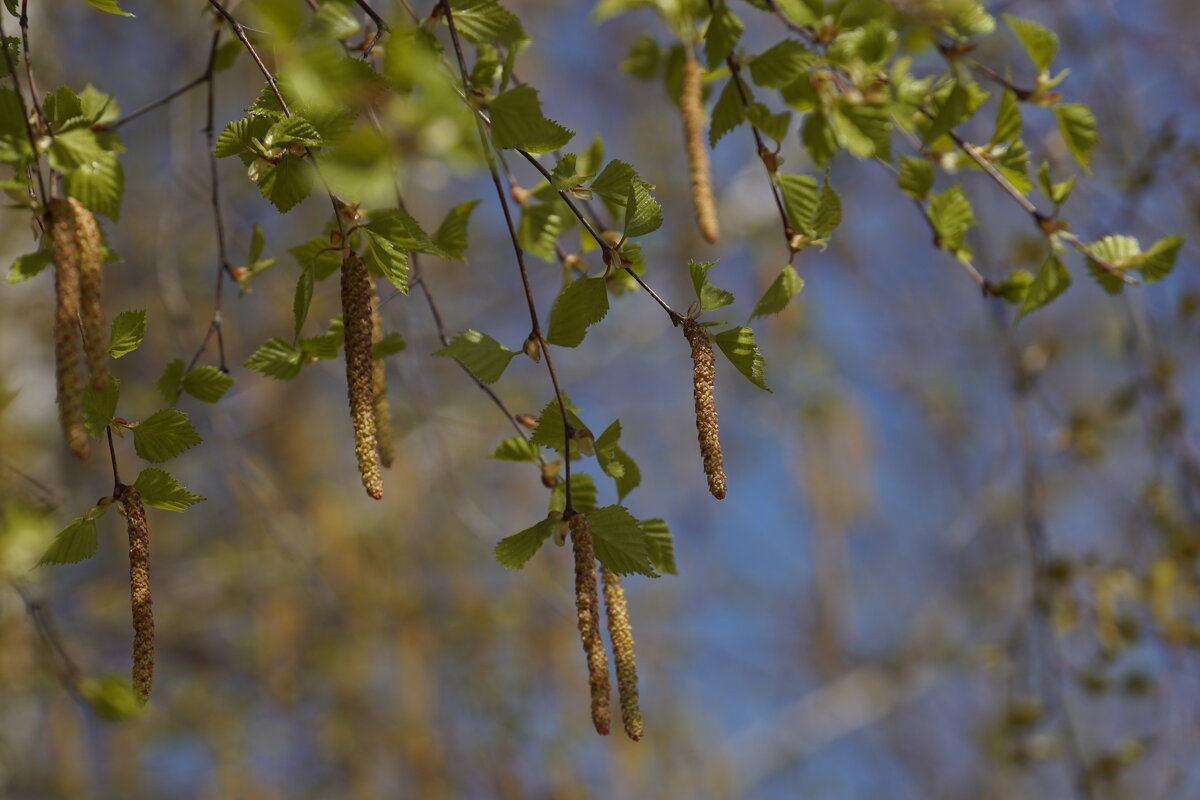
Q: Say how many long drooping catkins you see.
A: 9